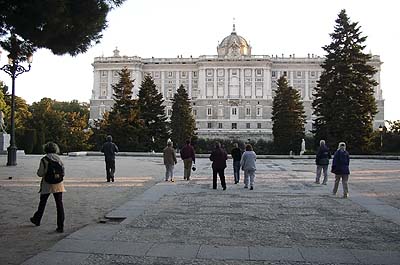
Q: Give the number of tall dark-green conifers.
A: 5